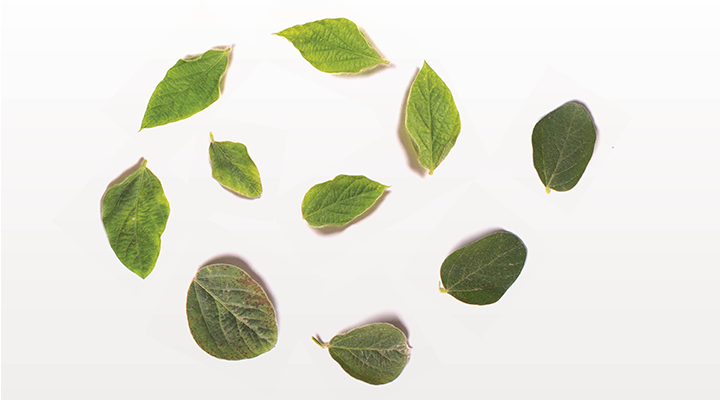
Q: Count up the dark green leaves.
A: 4